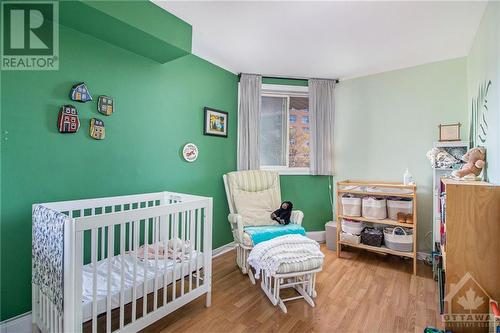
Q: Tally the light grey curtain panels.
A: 2